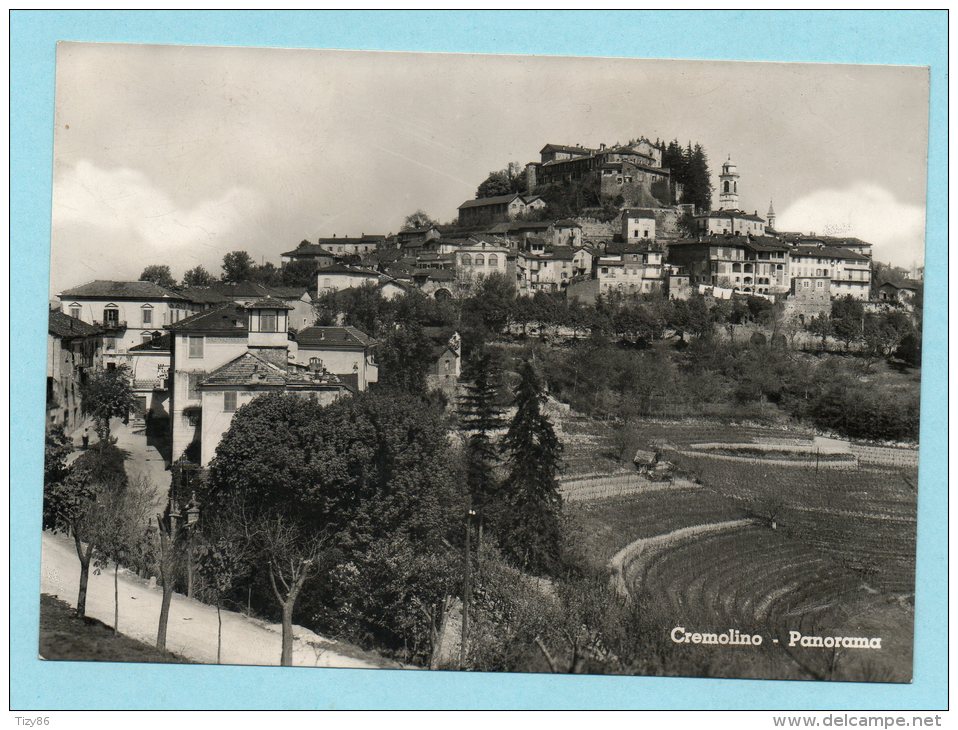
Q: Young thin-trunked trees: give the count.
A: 2